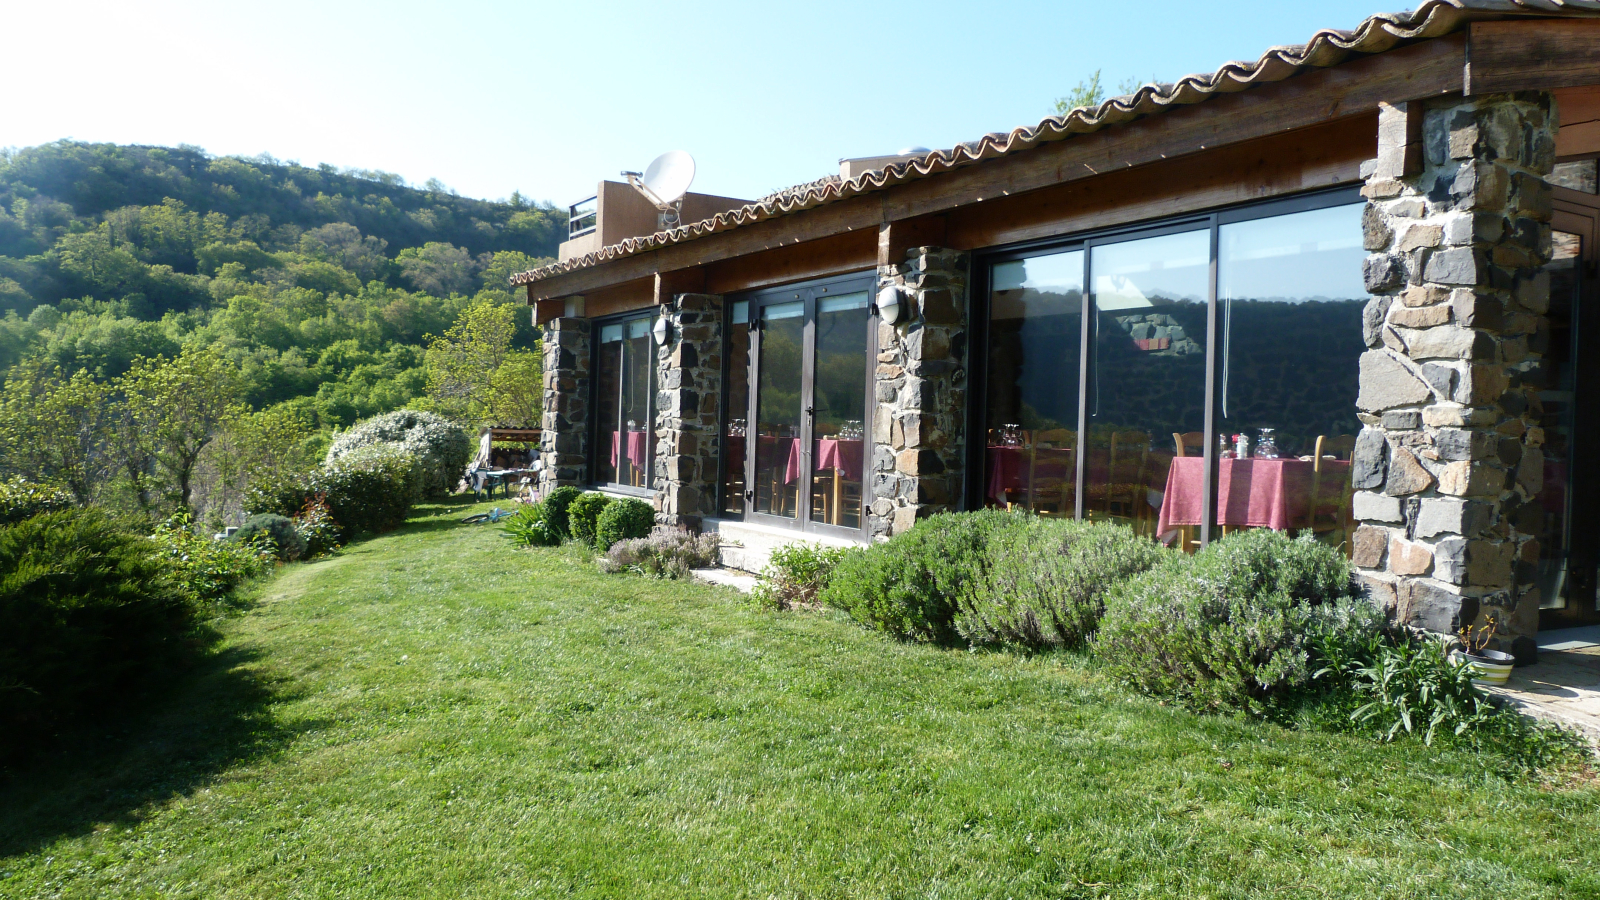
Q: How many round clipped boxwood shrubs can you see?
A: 3